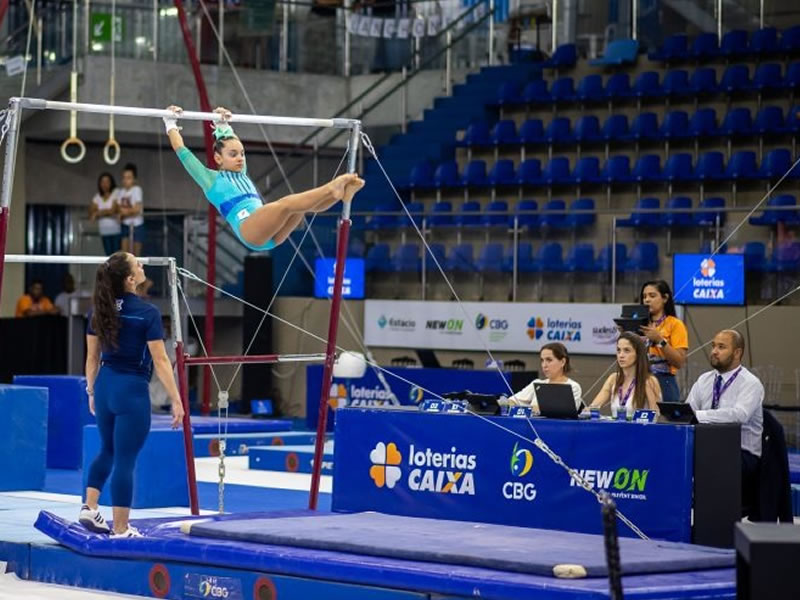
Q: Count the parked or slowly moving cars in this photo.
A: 0